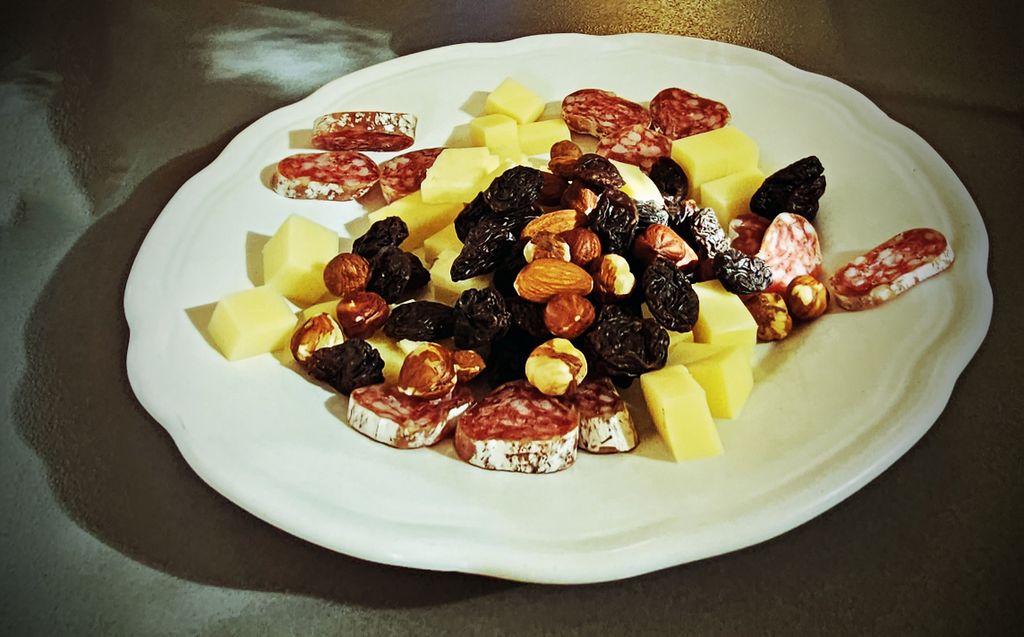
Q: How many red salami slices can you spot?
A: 12